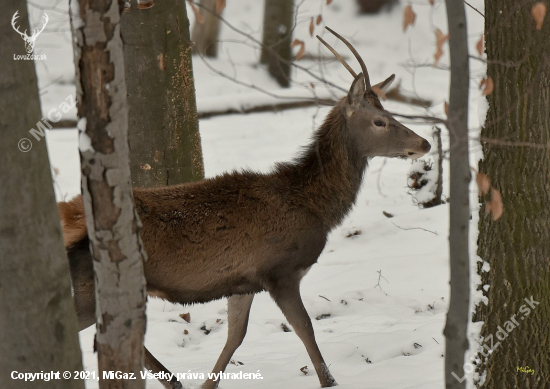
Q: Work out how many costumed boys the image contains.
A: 0